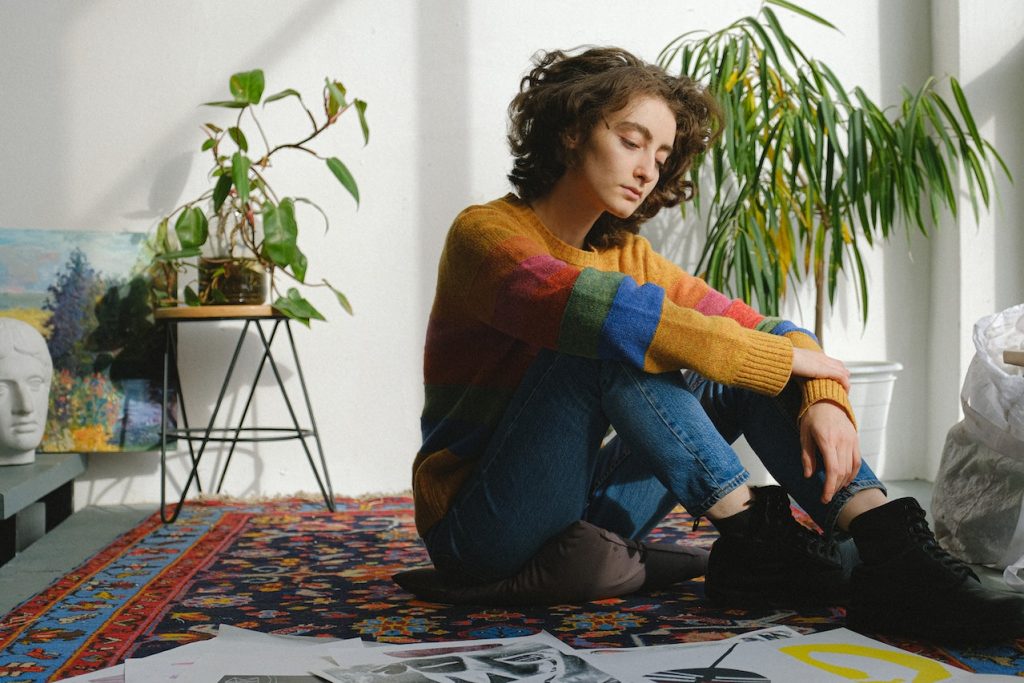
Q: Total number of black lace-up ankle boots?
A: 2